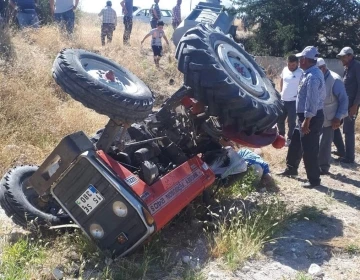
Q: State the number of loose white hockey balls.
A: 0